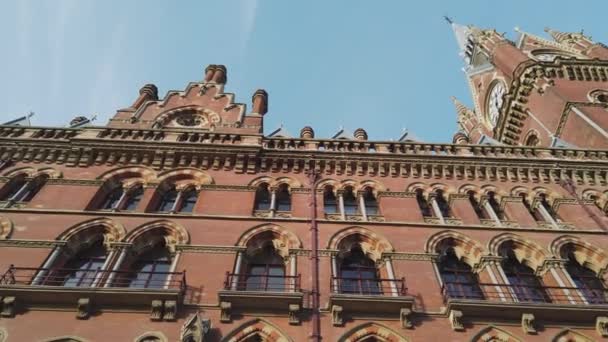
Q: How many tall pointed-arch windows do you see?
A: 7